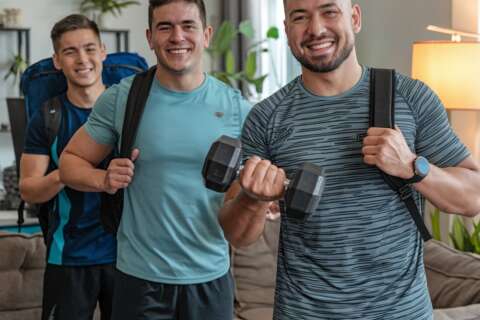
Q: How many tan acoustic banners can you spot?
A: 0